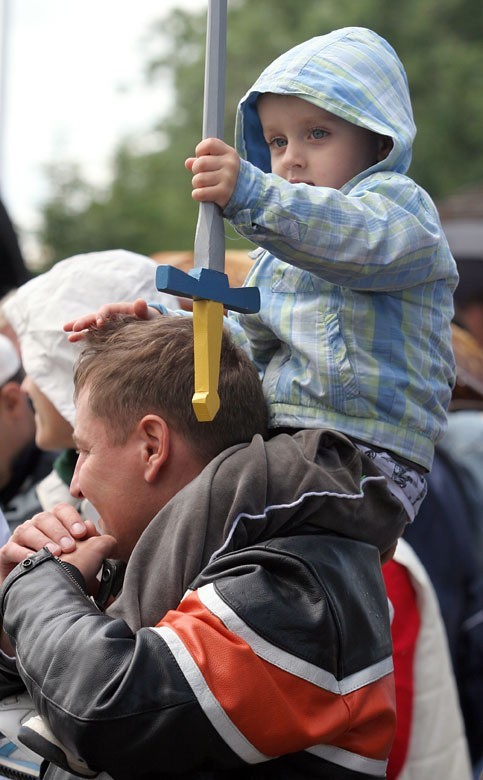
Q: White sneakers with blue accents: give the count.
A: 1